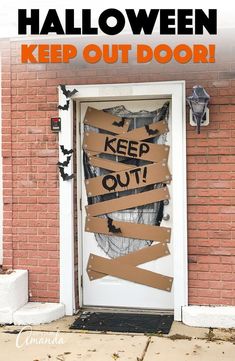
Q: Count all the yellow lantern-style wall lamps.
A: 0